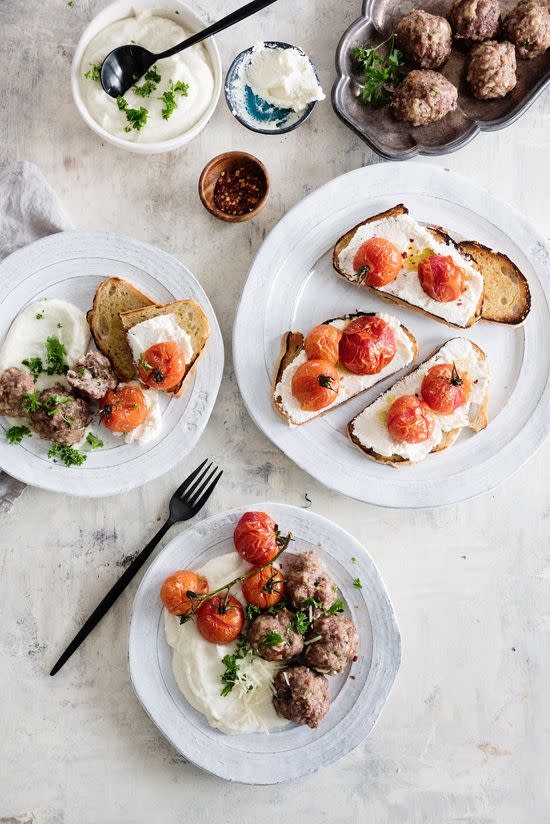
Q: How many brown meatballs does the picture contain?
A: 12